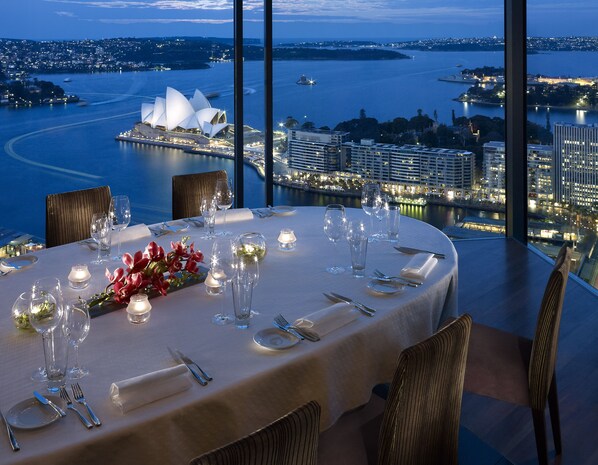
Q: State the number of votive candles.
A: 4